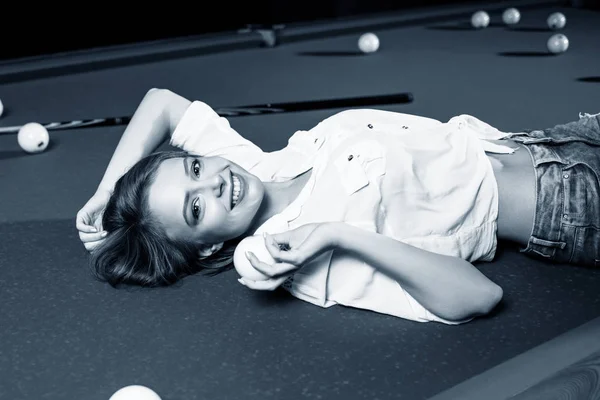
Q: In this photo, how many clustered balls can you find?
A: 4